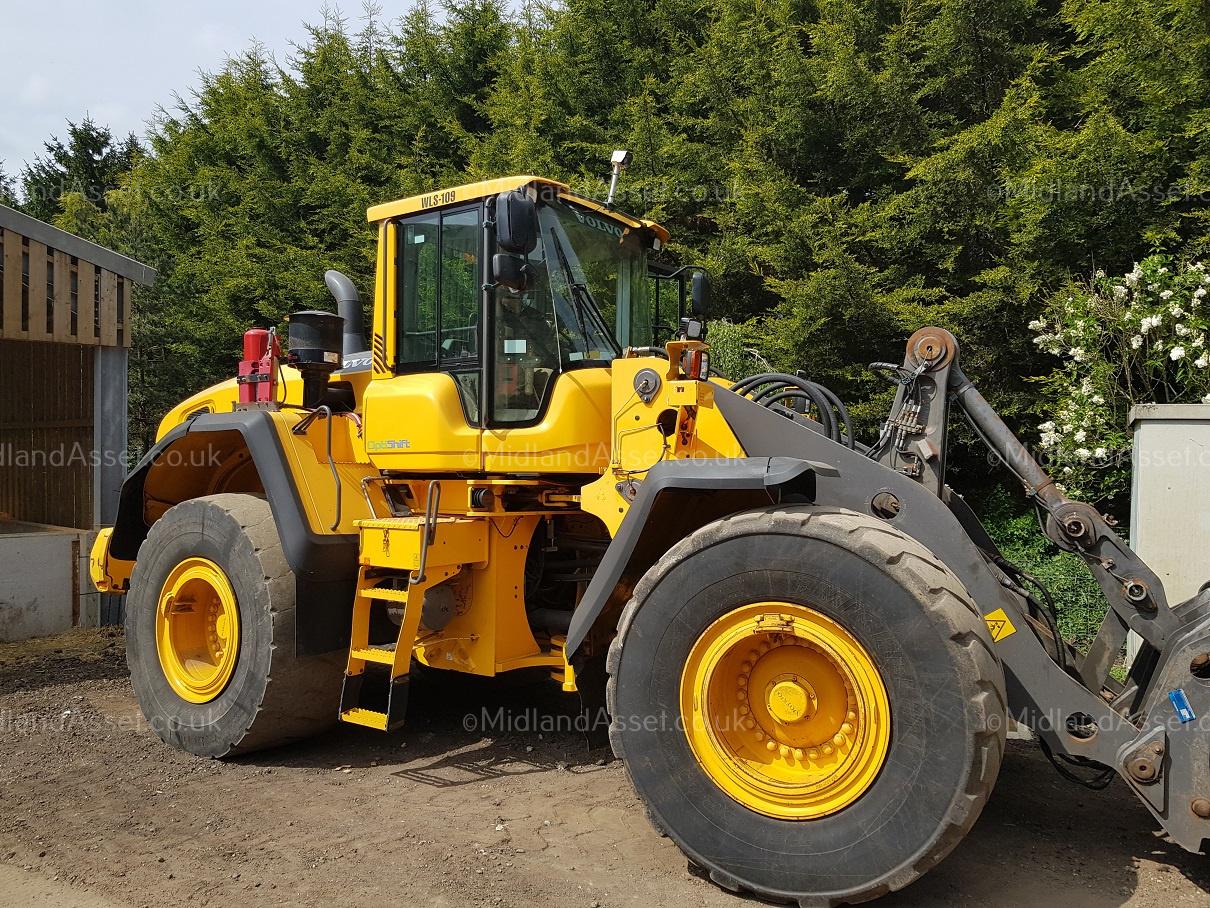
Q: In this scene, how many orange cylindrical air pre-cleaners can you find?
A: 0